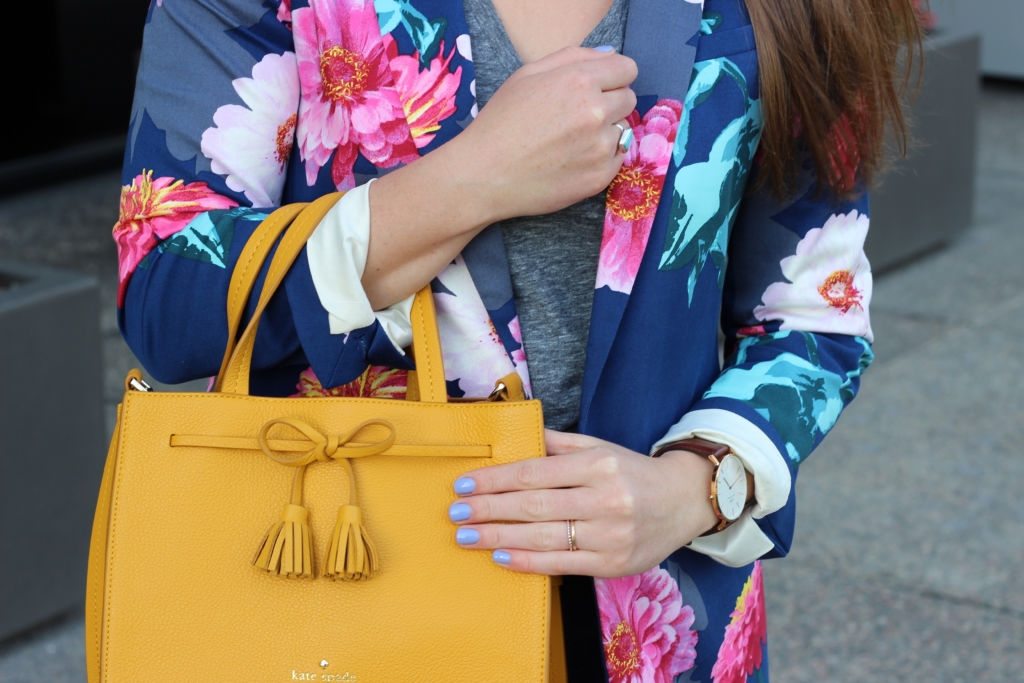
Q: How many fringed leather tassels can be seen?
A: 2